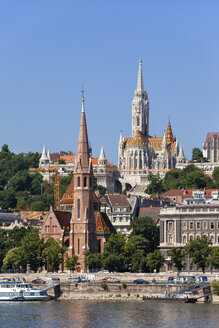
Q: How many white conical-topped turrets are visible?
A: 4